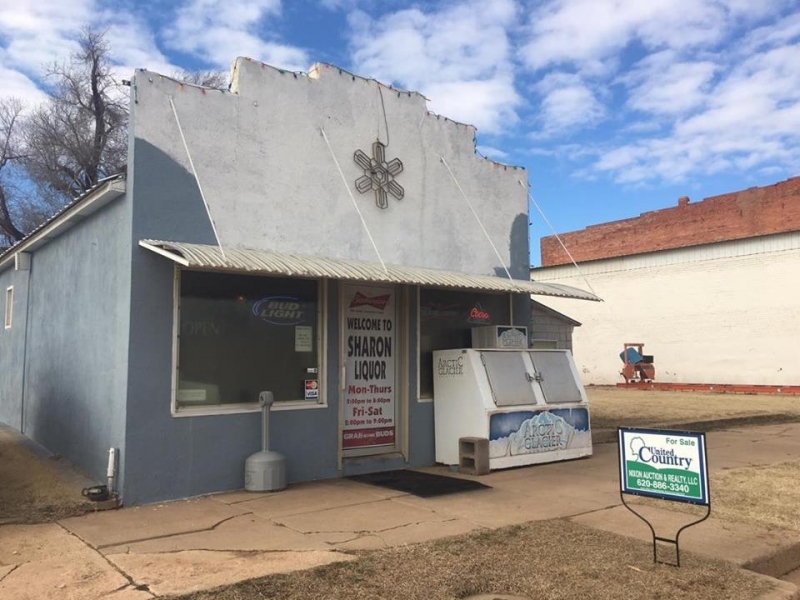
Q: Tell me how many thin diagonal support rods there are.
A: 4